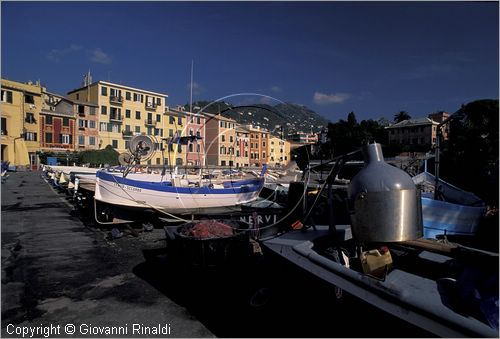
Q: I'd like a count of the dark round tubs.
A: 1